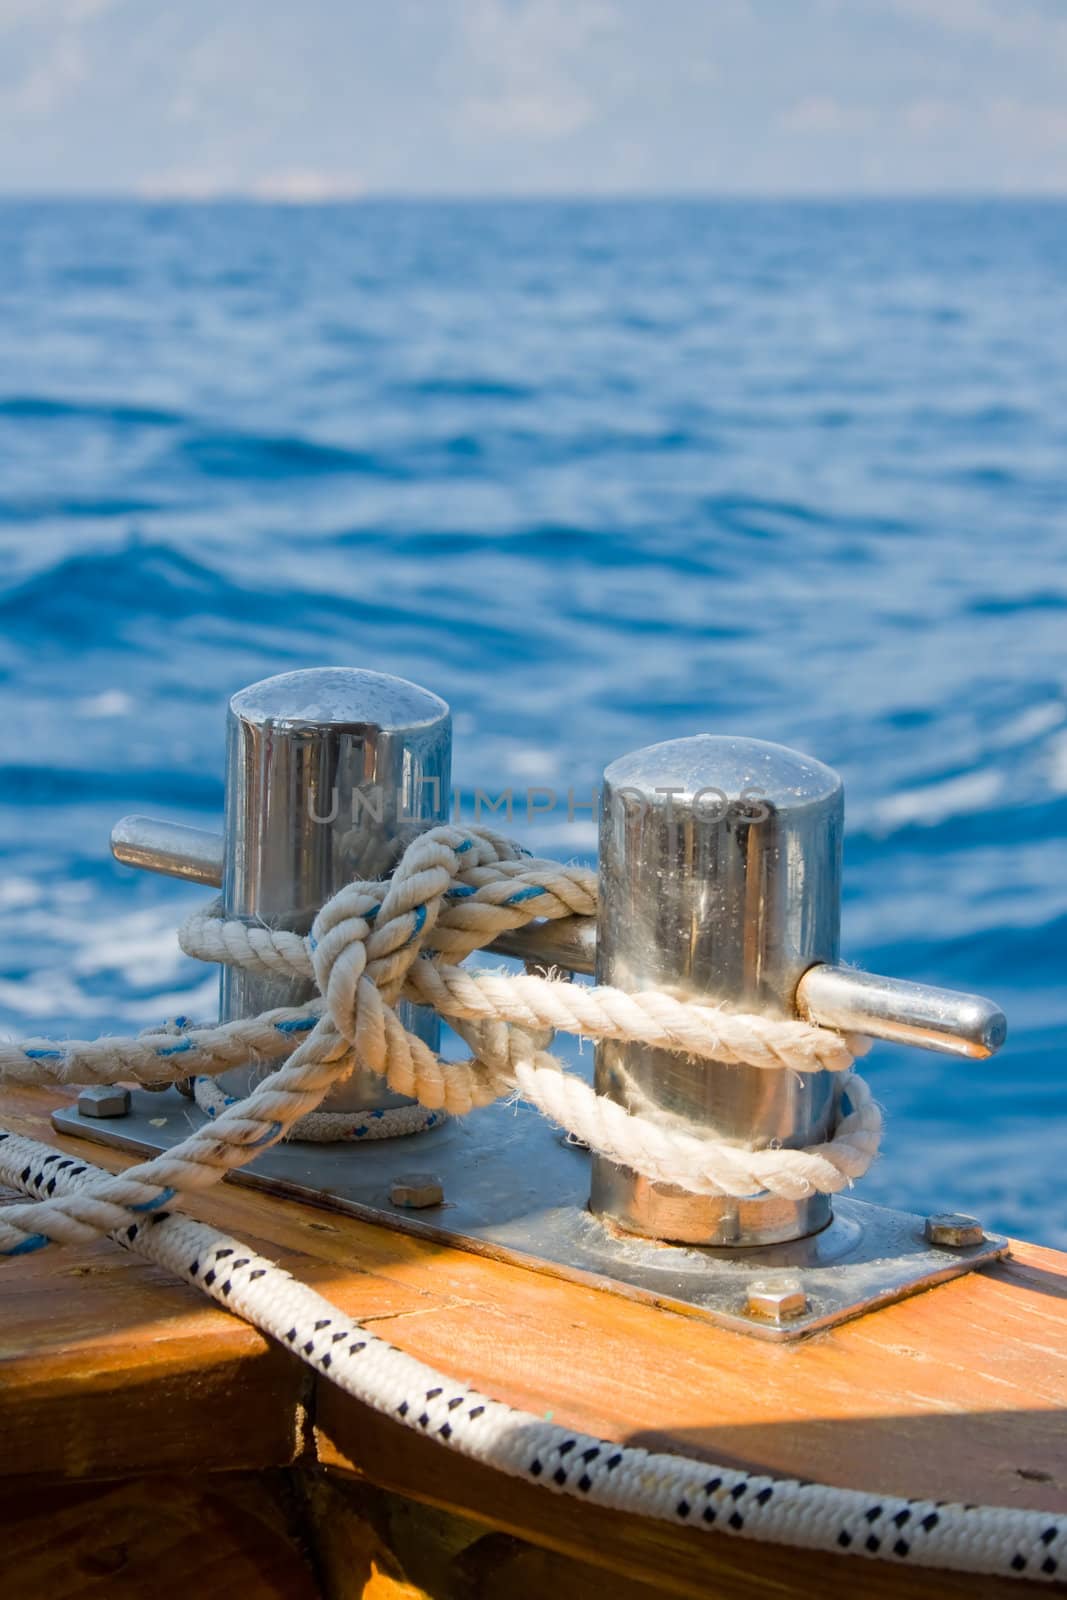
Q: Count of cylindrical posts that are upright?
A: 2